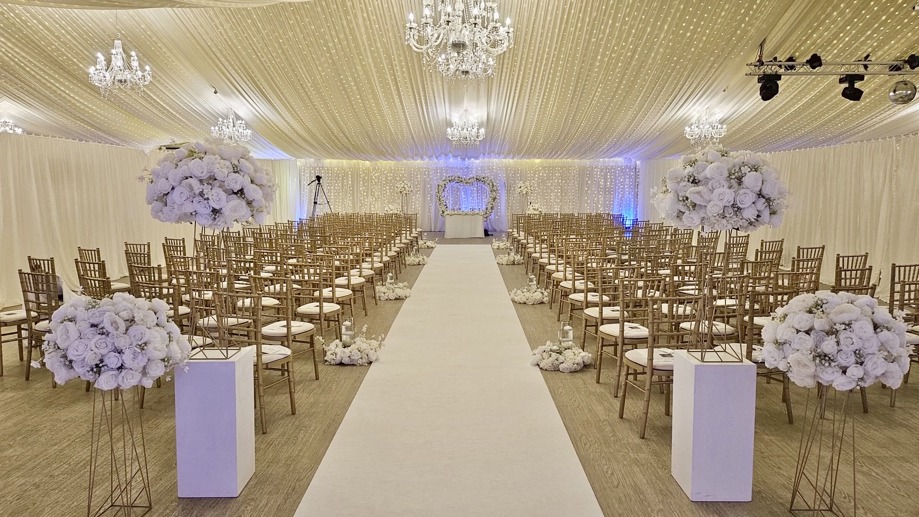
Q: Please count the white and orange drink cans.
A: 0